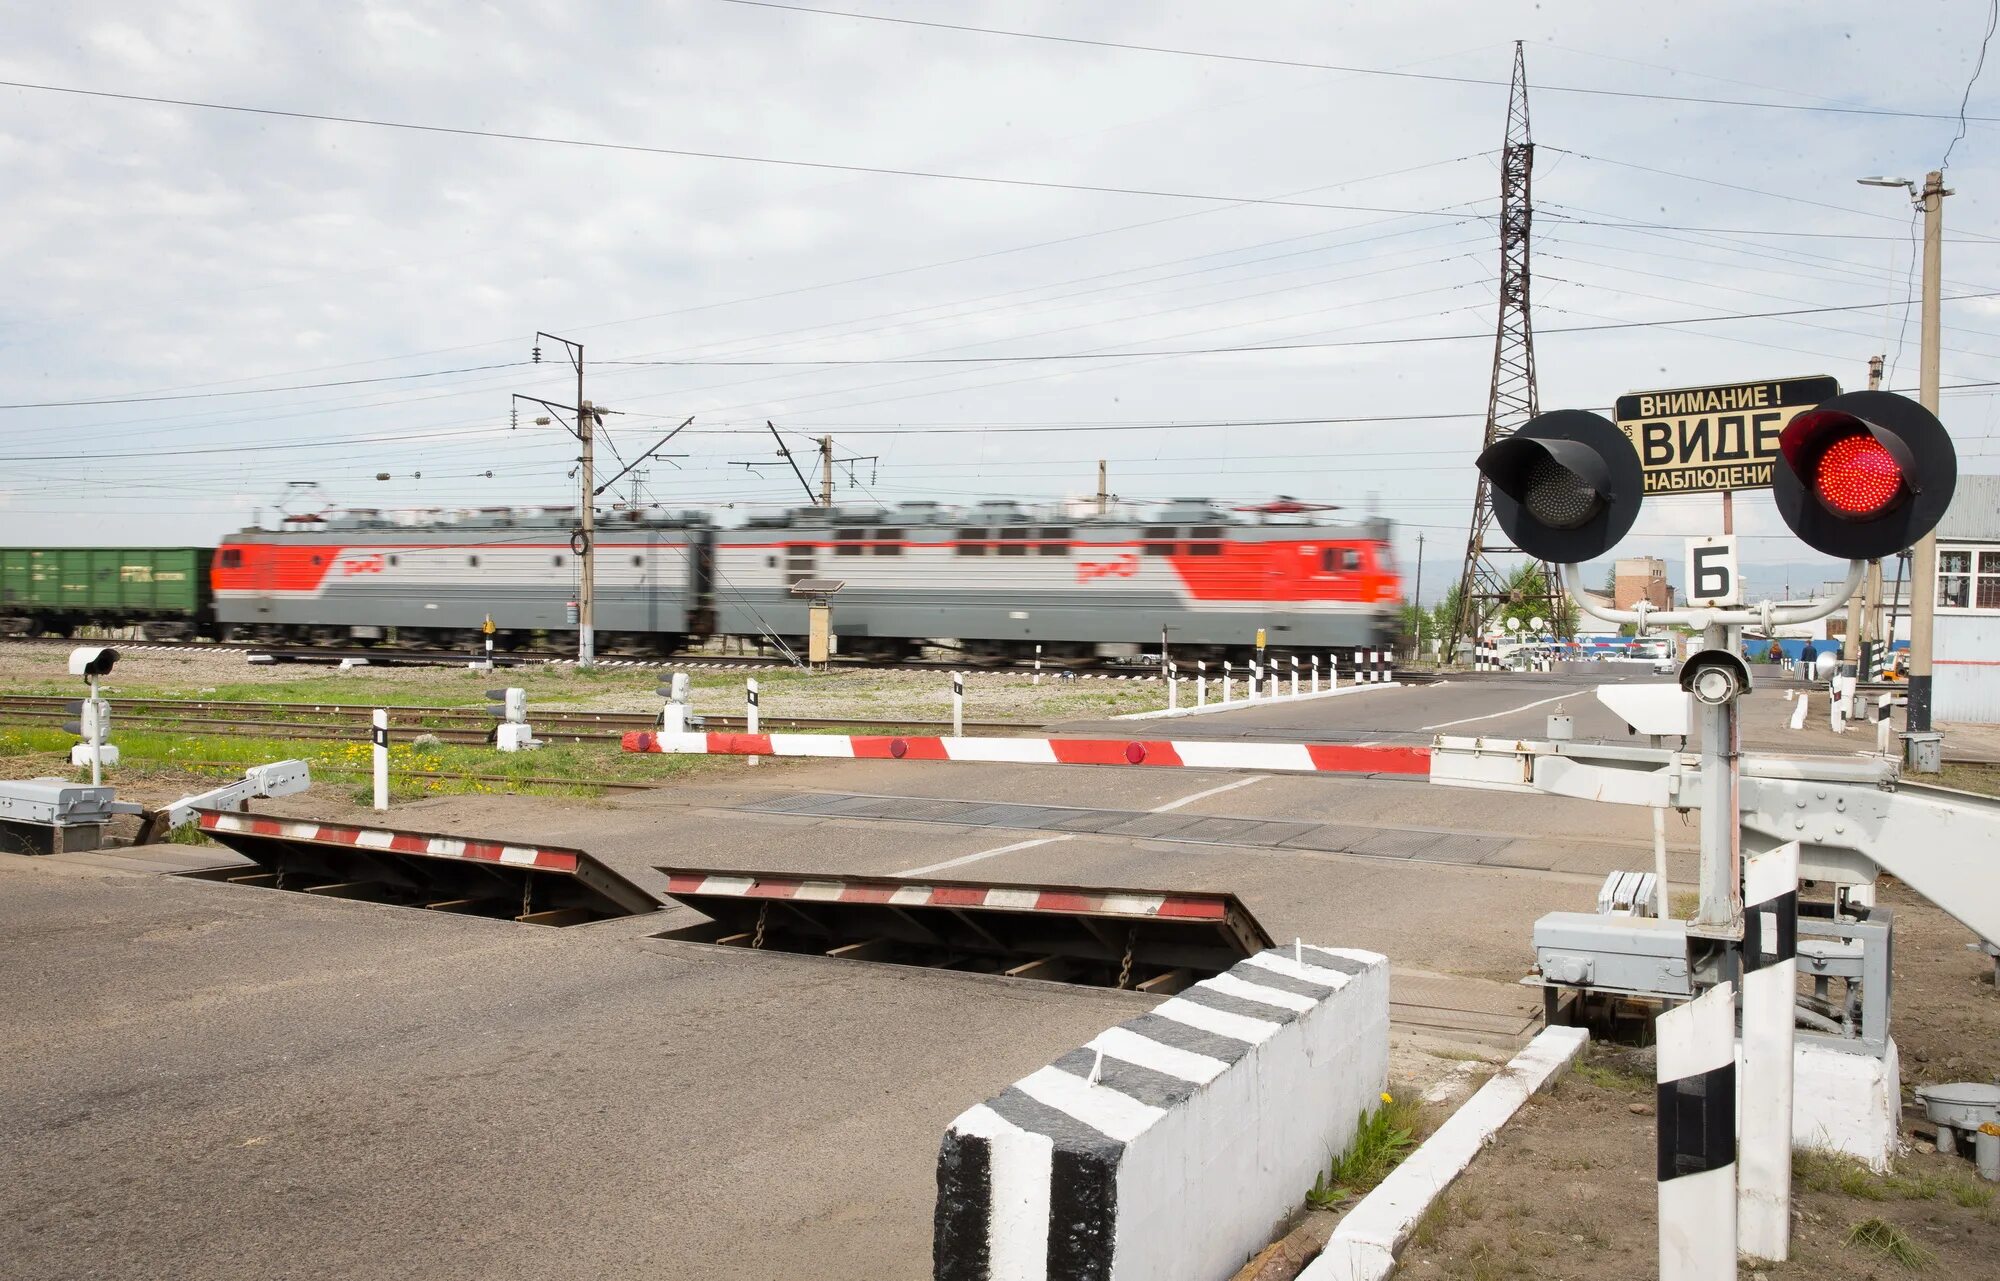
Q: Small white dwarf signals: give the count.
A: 3